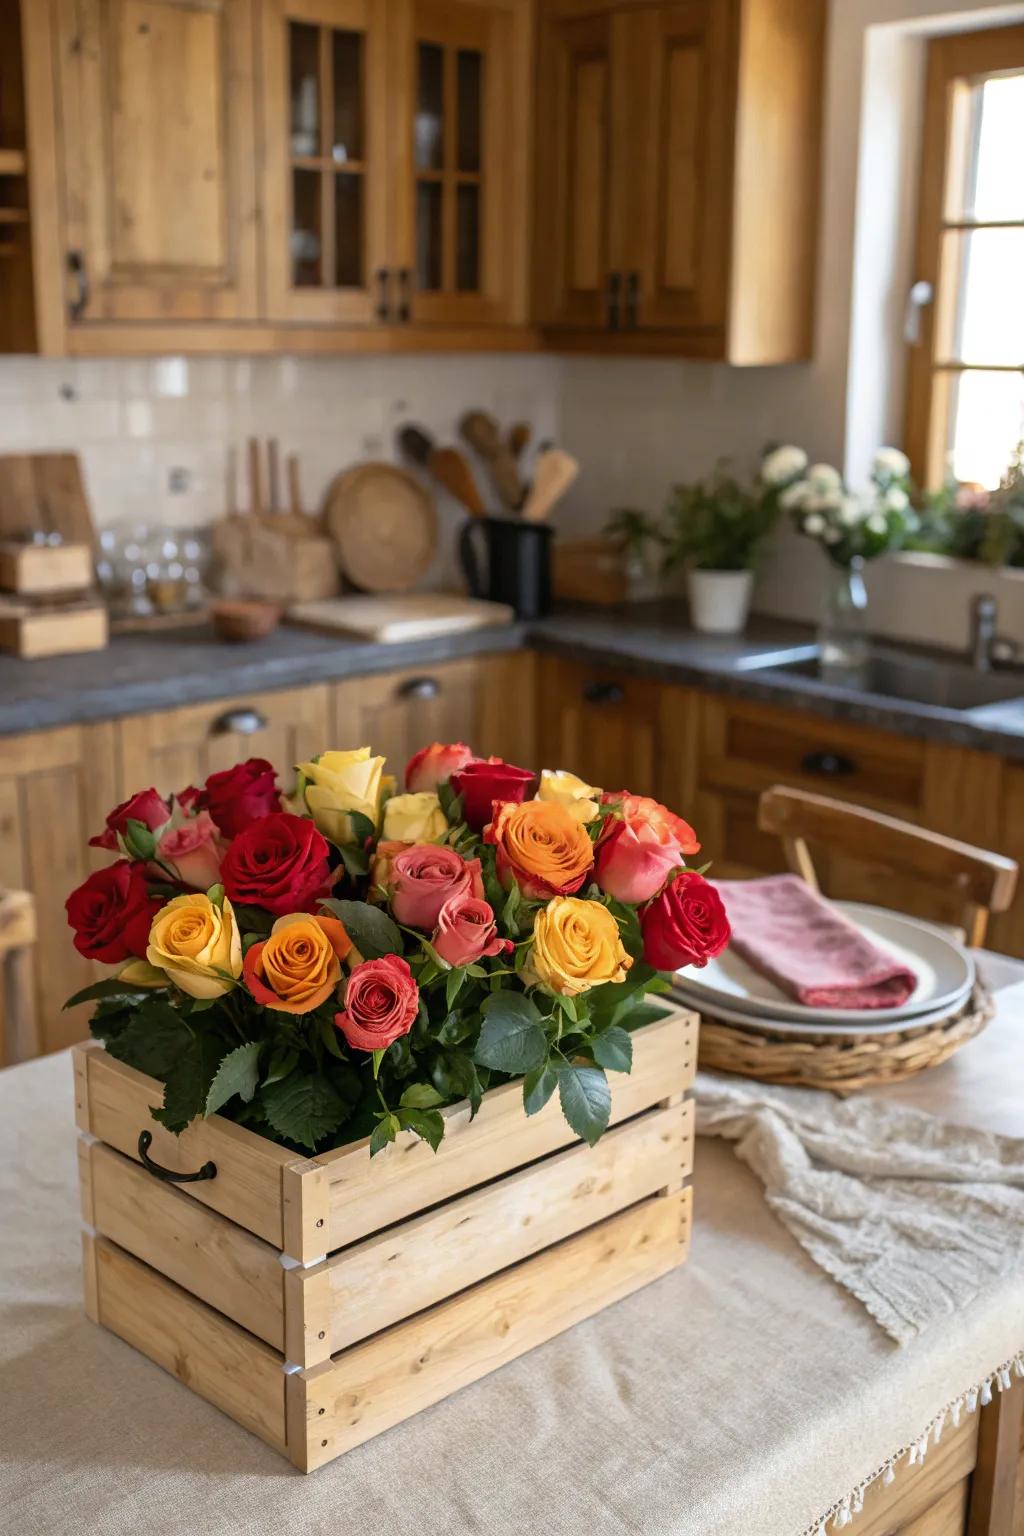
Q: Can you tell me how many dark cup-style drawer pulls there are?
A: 4